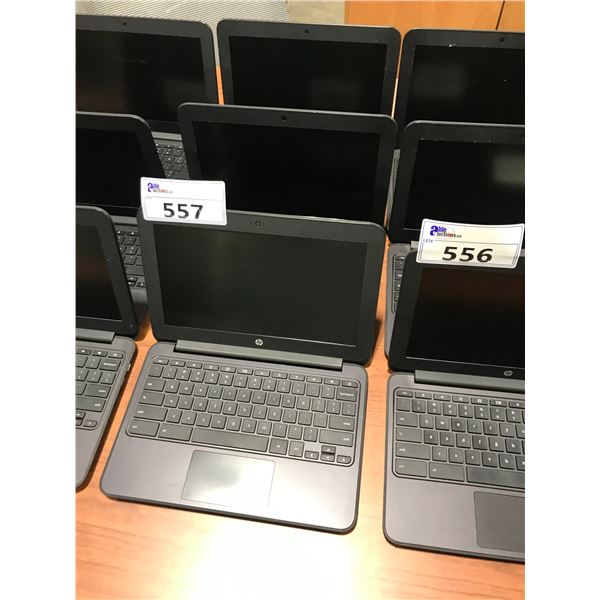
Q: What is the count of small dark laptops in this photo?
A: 9